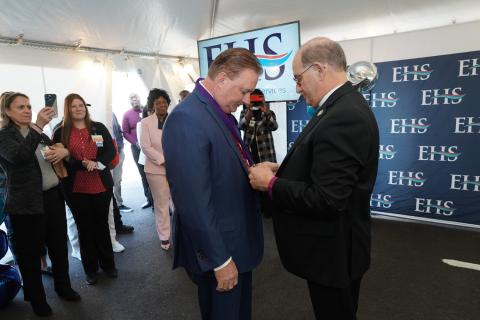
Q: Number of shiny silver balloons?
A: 1